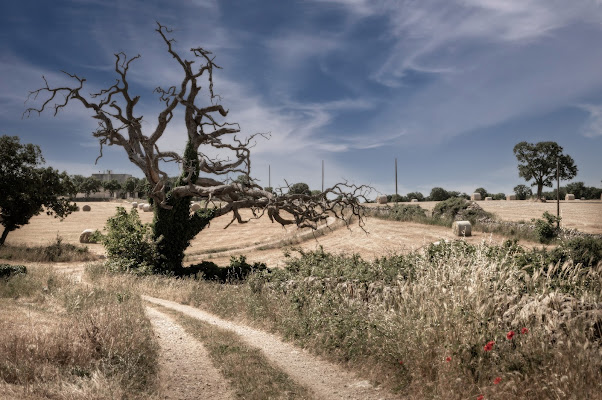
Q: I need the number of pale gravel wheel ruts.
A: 2